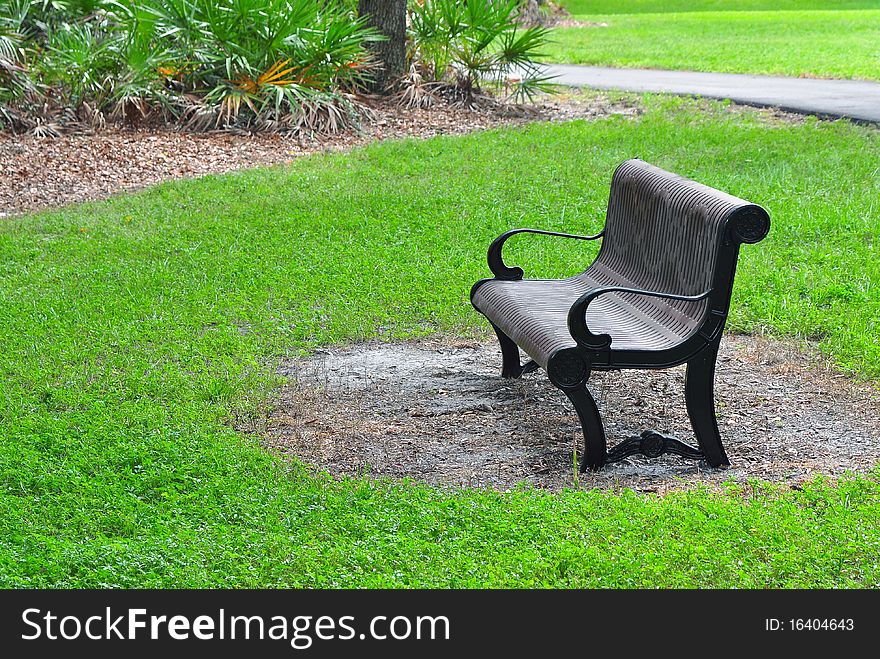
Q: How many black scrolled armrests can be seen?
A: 2